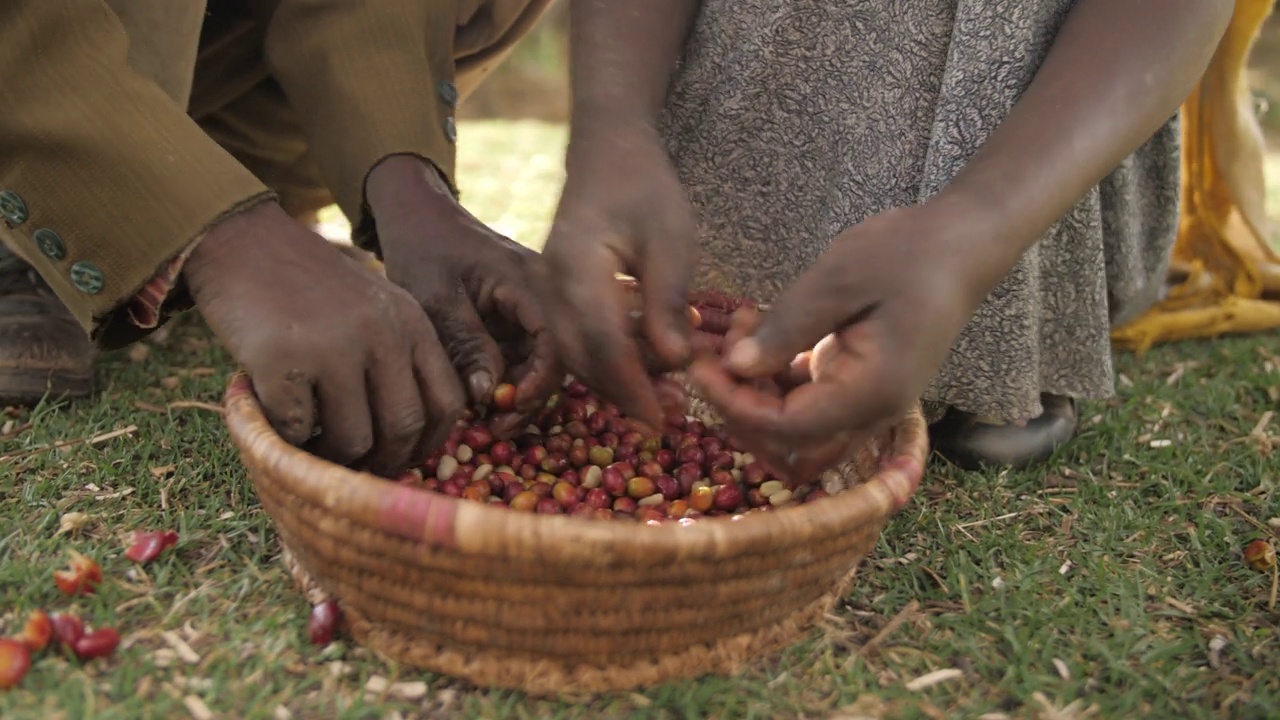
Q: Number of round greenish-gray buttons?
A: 5